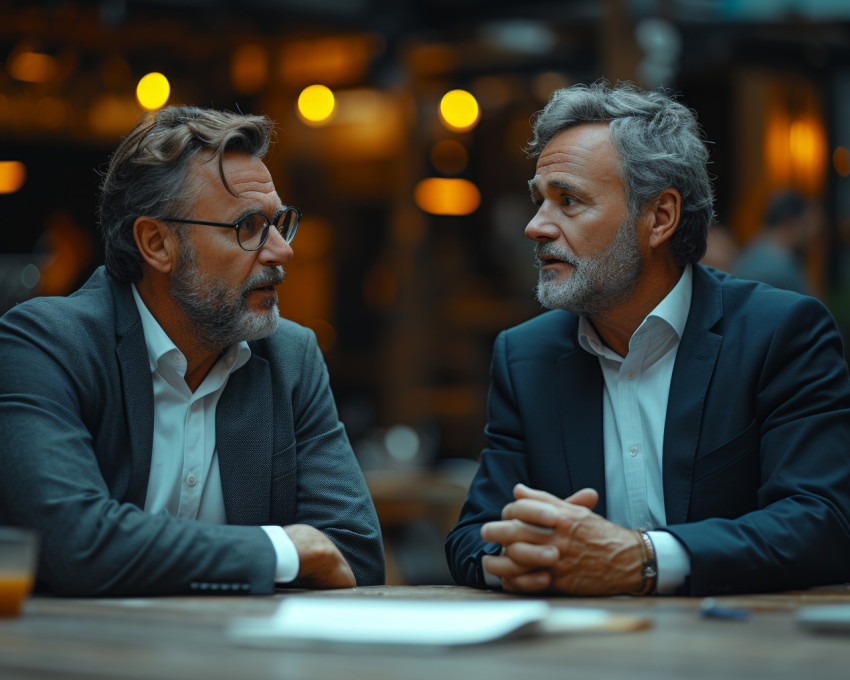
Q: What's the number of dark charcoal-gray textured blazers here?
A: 1